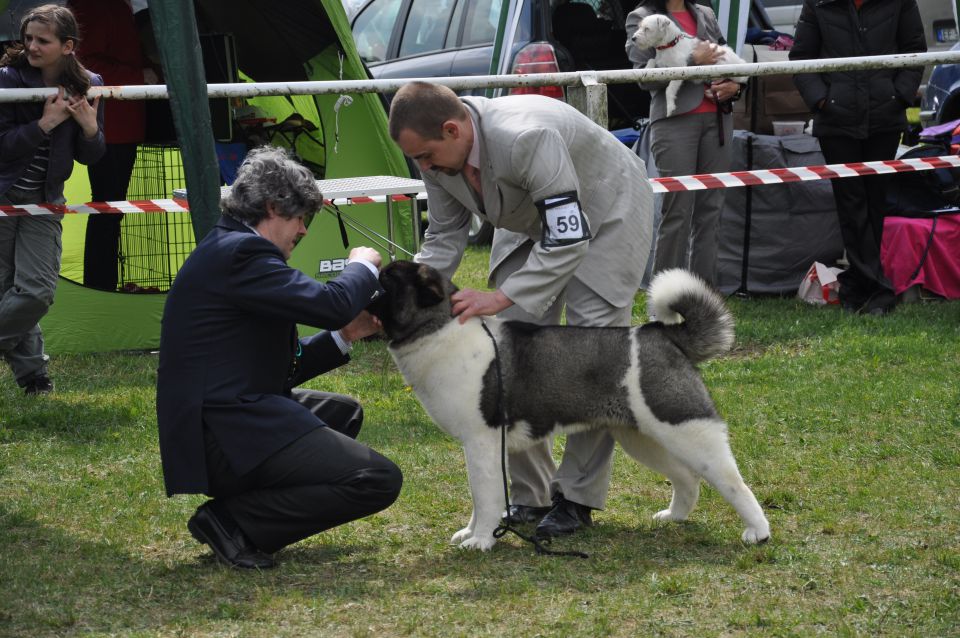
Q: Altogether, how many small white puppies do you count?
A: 1